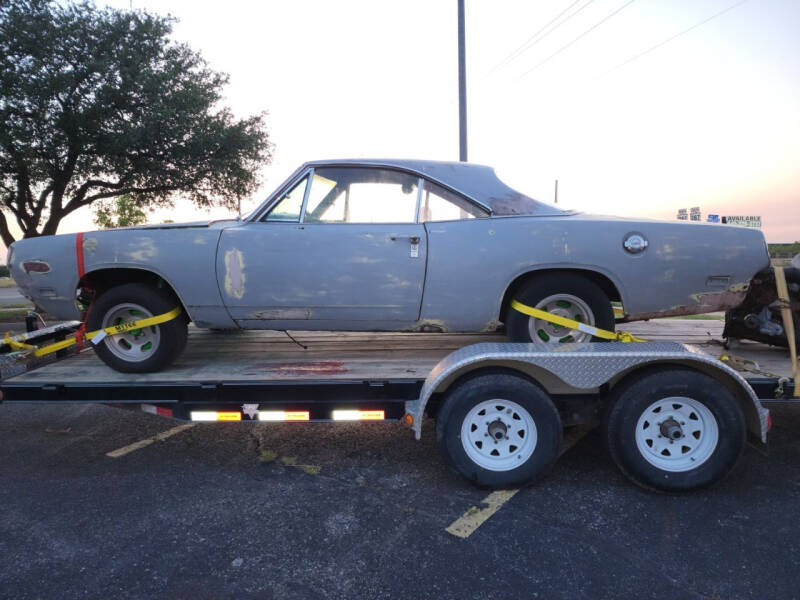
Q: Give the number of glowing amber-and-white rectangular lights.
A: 3